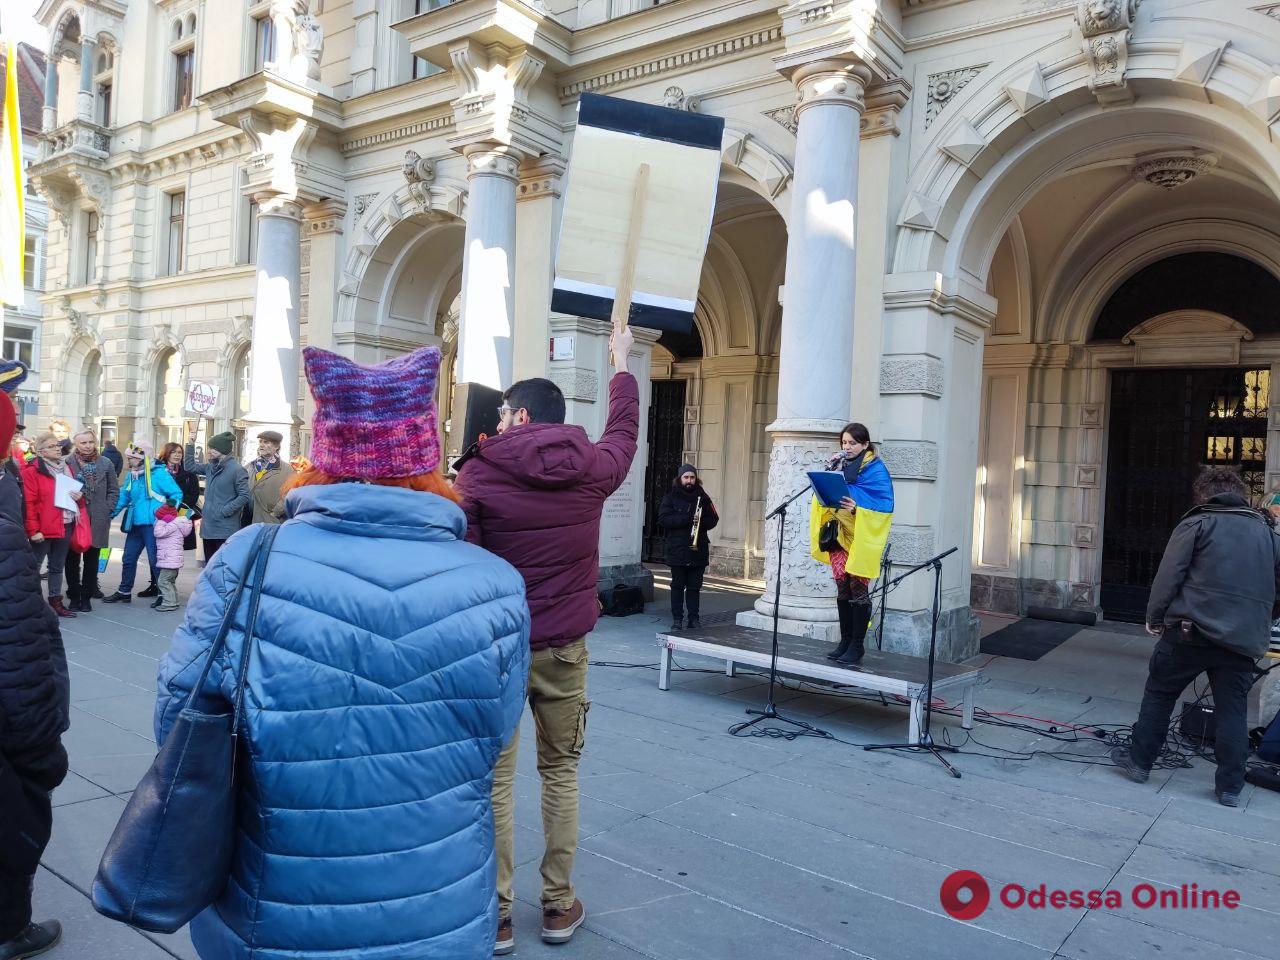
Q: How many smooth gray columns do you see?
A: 3